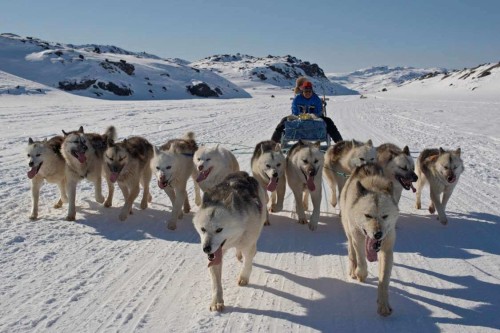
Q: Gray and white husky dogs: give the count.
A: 12